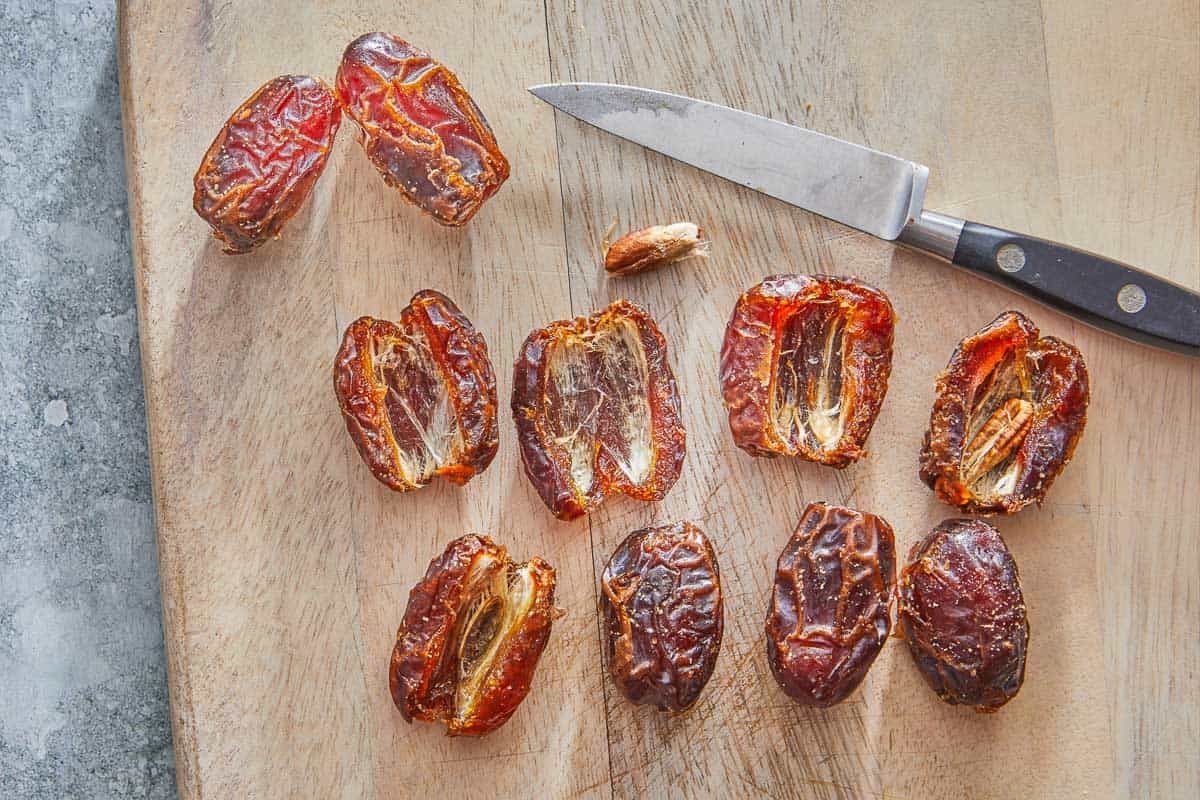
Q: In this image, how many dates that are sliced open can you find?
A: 5